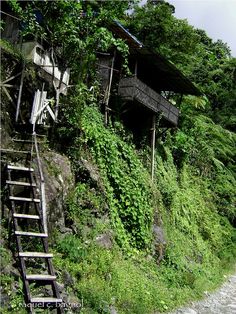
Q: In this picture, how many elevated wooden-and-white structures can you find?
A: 2